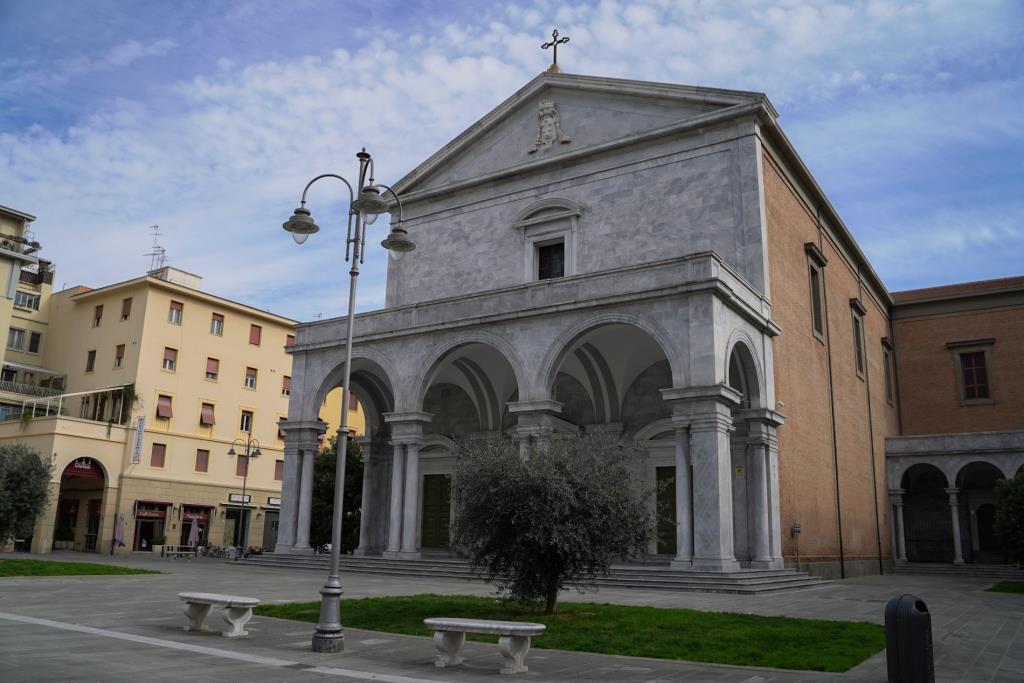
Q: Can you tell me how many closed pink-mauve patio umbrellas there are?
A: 2